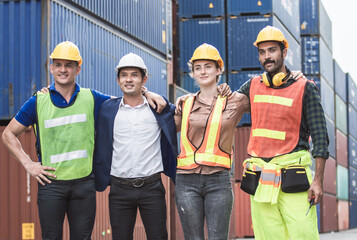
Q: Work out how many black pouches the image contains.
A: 2